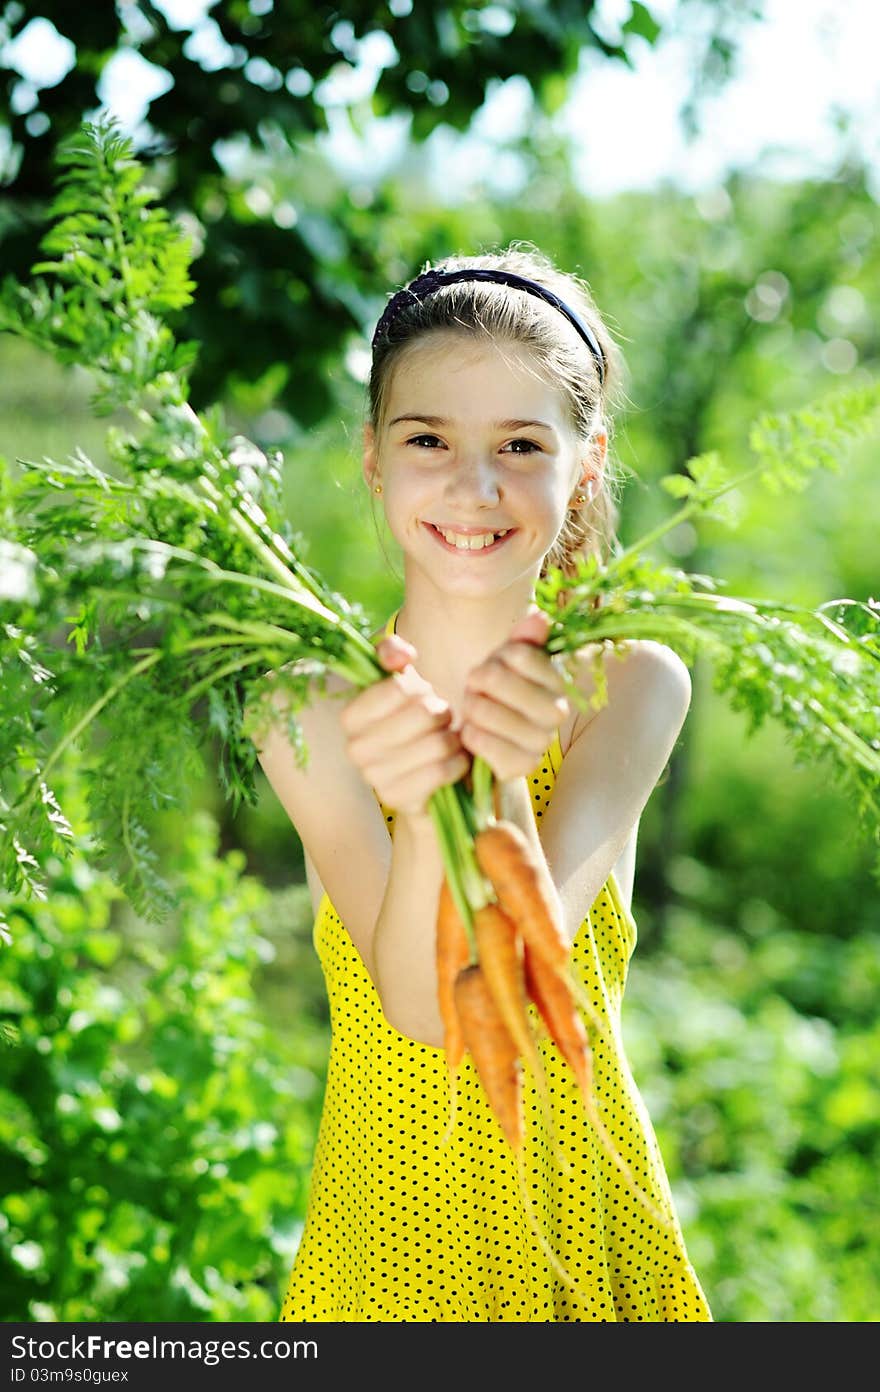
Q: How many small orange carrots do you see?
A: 5